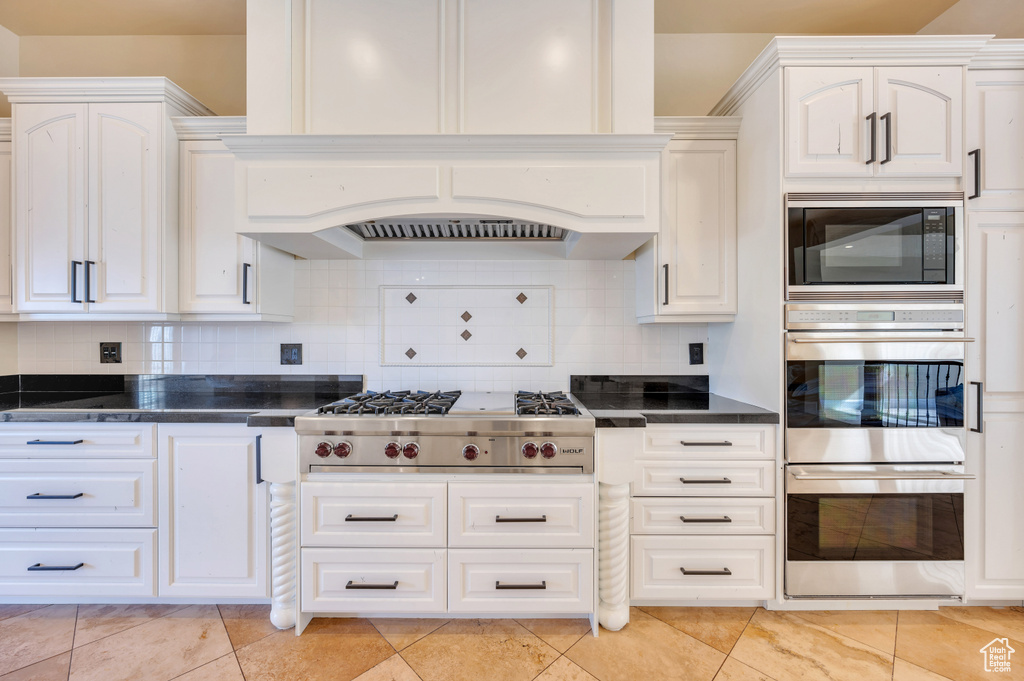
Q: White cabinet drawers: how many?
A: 11